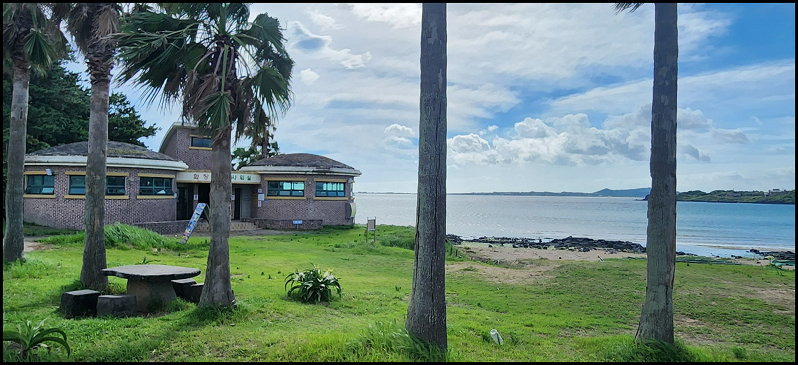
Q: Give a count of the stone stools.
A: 4